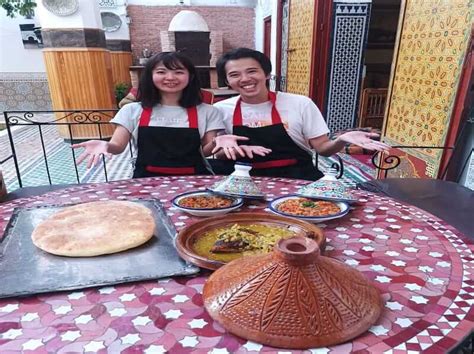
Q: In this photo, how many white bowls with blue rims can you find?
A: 2